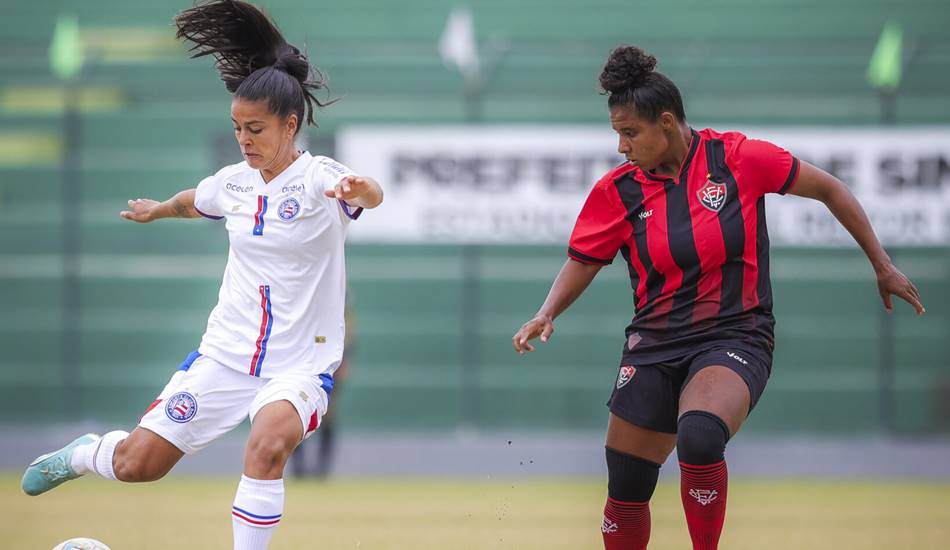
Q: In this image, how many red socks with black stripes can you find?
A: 2